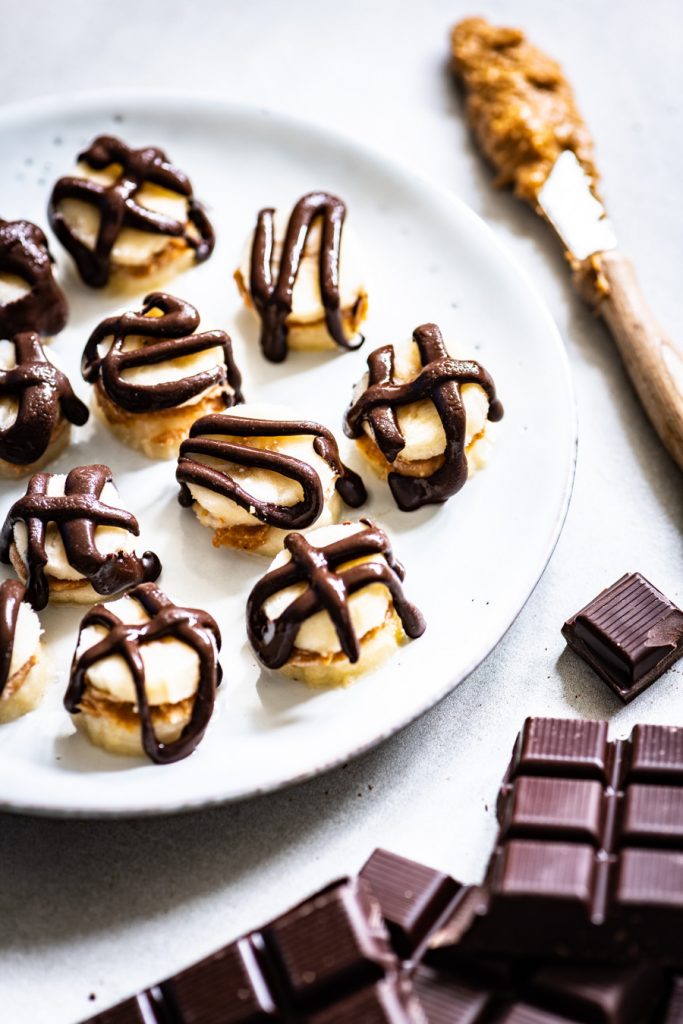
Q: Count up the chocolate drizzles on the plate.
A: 11